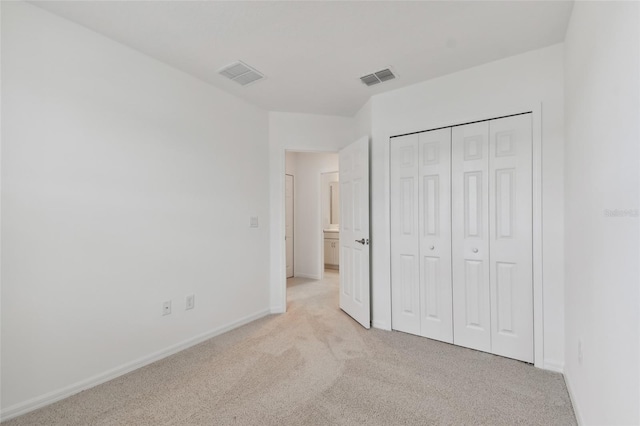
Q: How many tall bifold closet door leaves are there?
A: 4